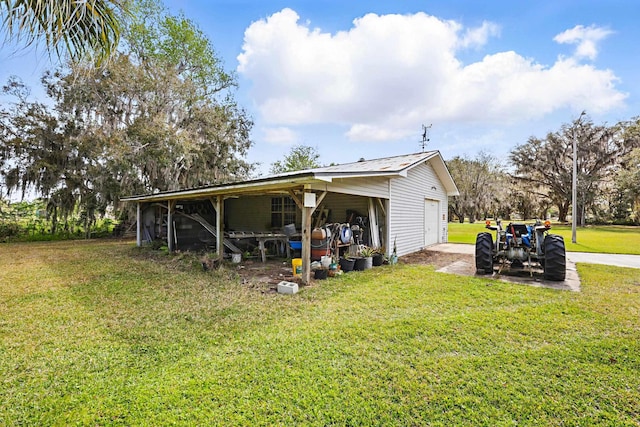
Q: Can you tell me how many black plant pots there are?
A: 4